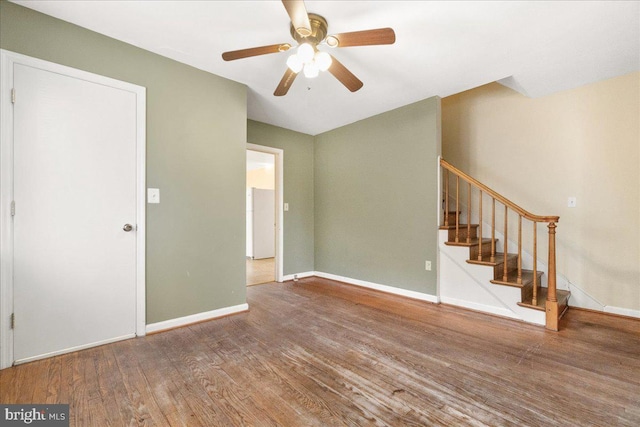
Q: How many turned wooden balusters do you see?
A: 8